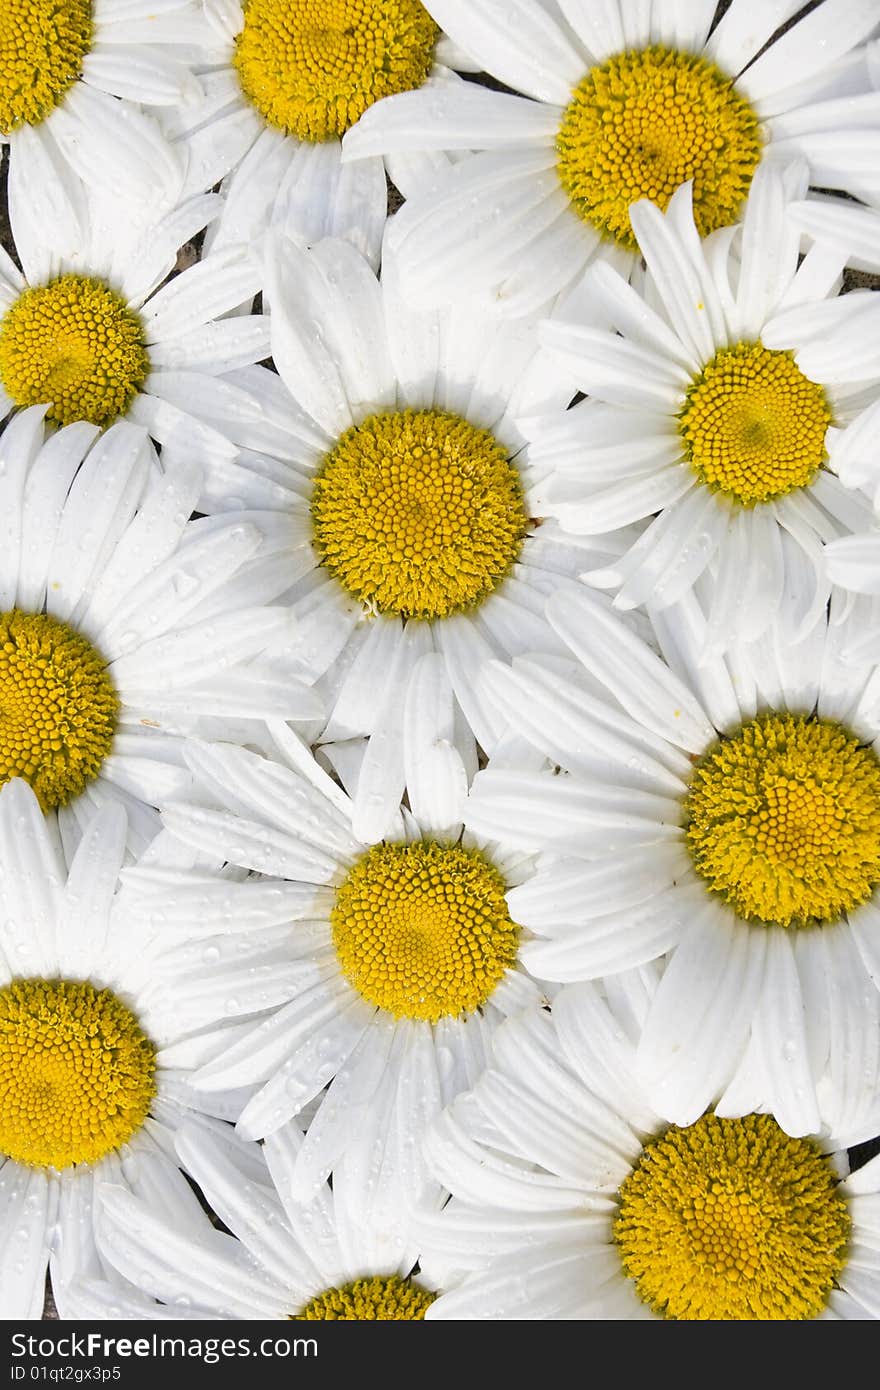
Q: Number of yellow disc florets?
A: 12